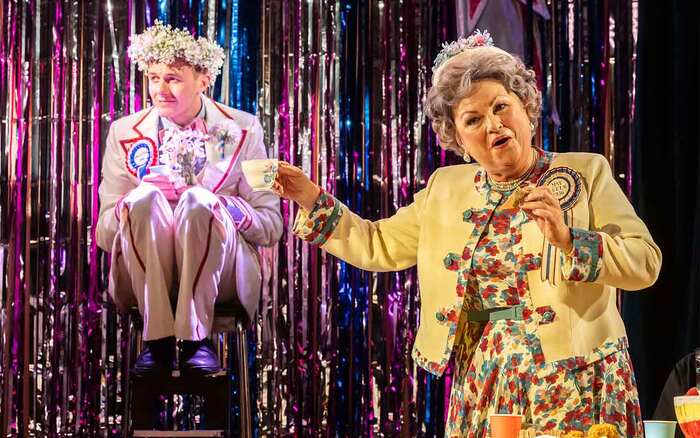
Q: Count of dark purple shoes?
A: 2